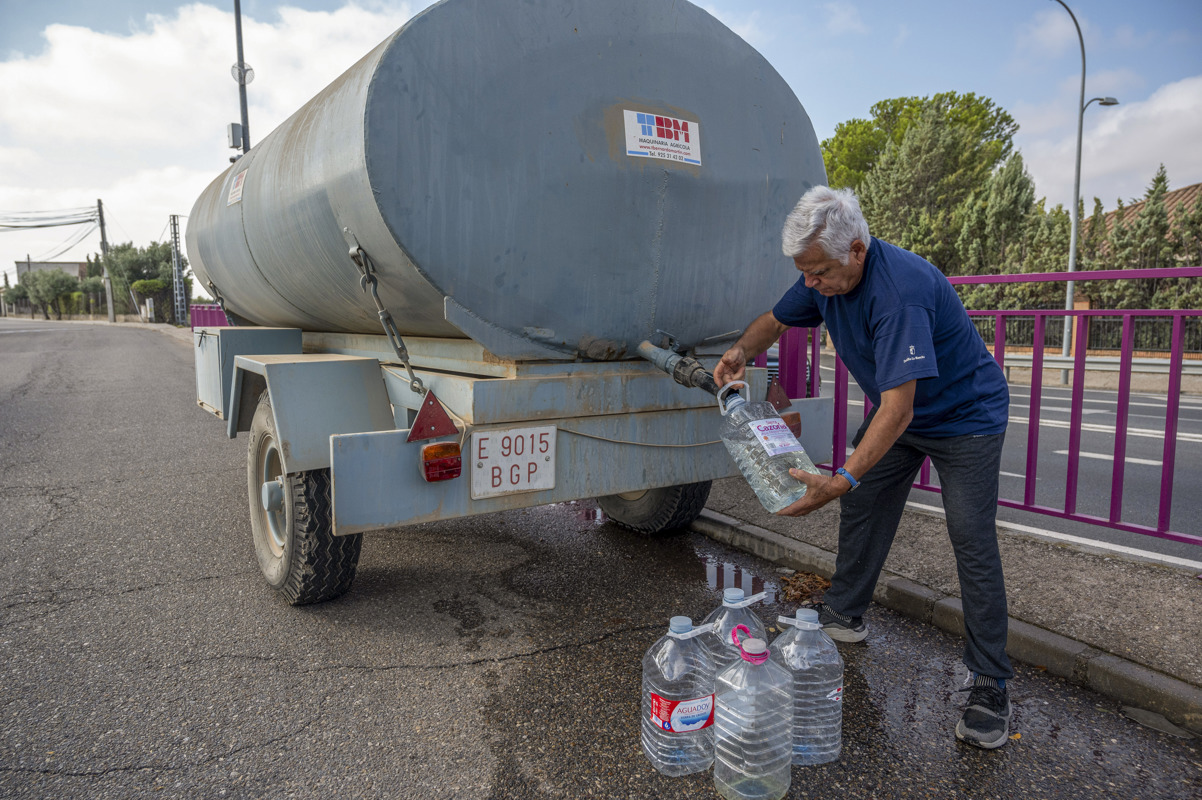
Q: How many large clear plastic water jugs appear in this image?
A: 5